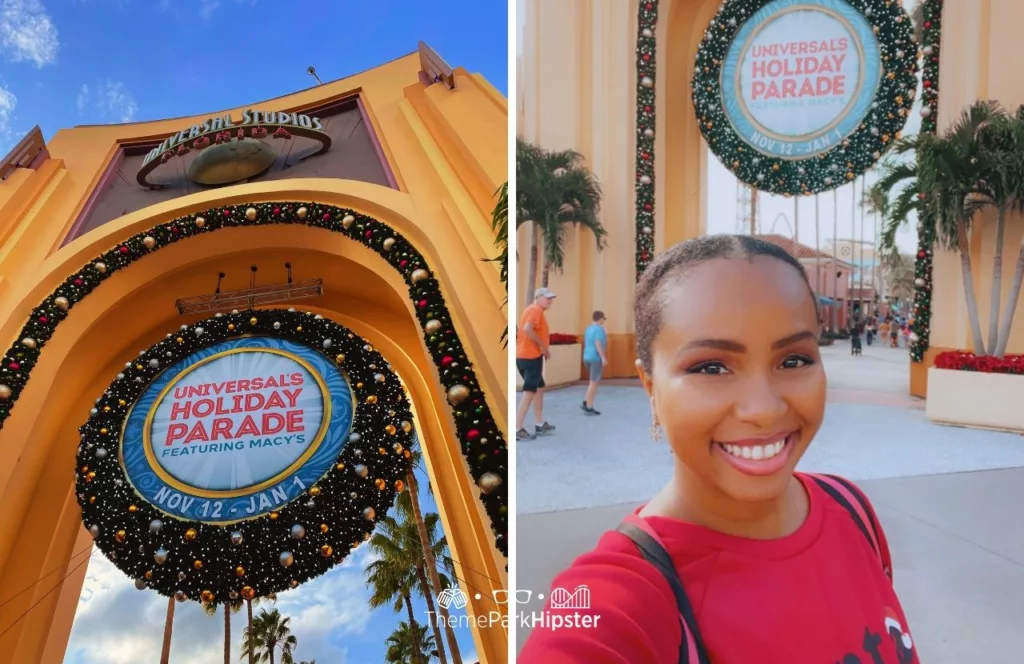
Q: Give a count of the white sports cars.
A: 0